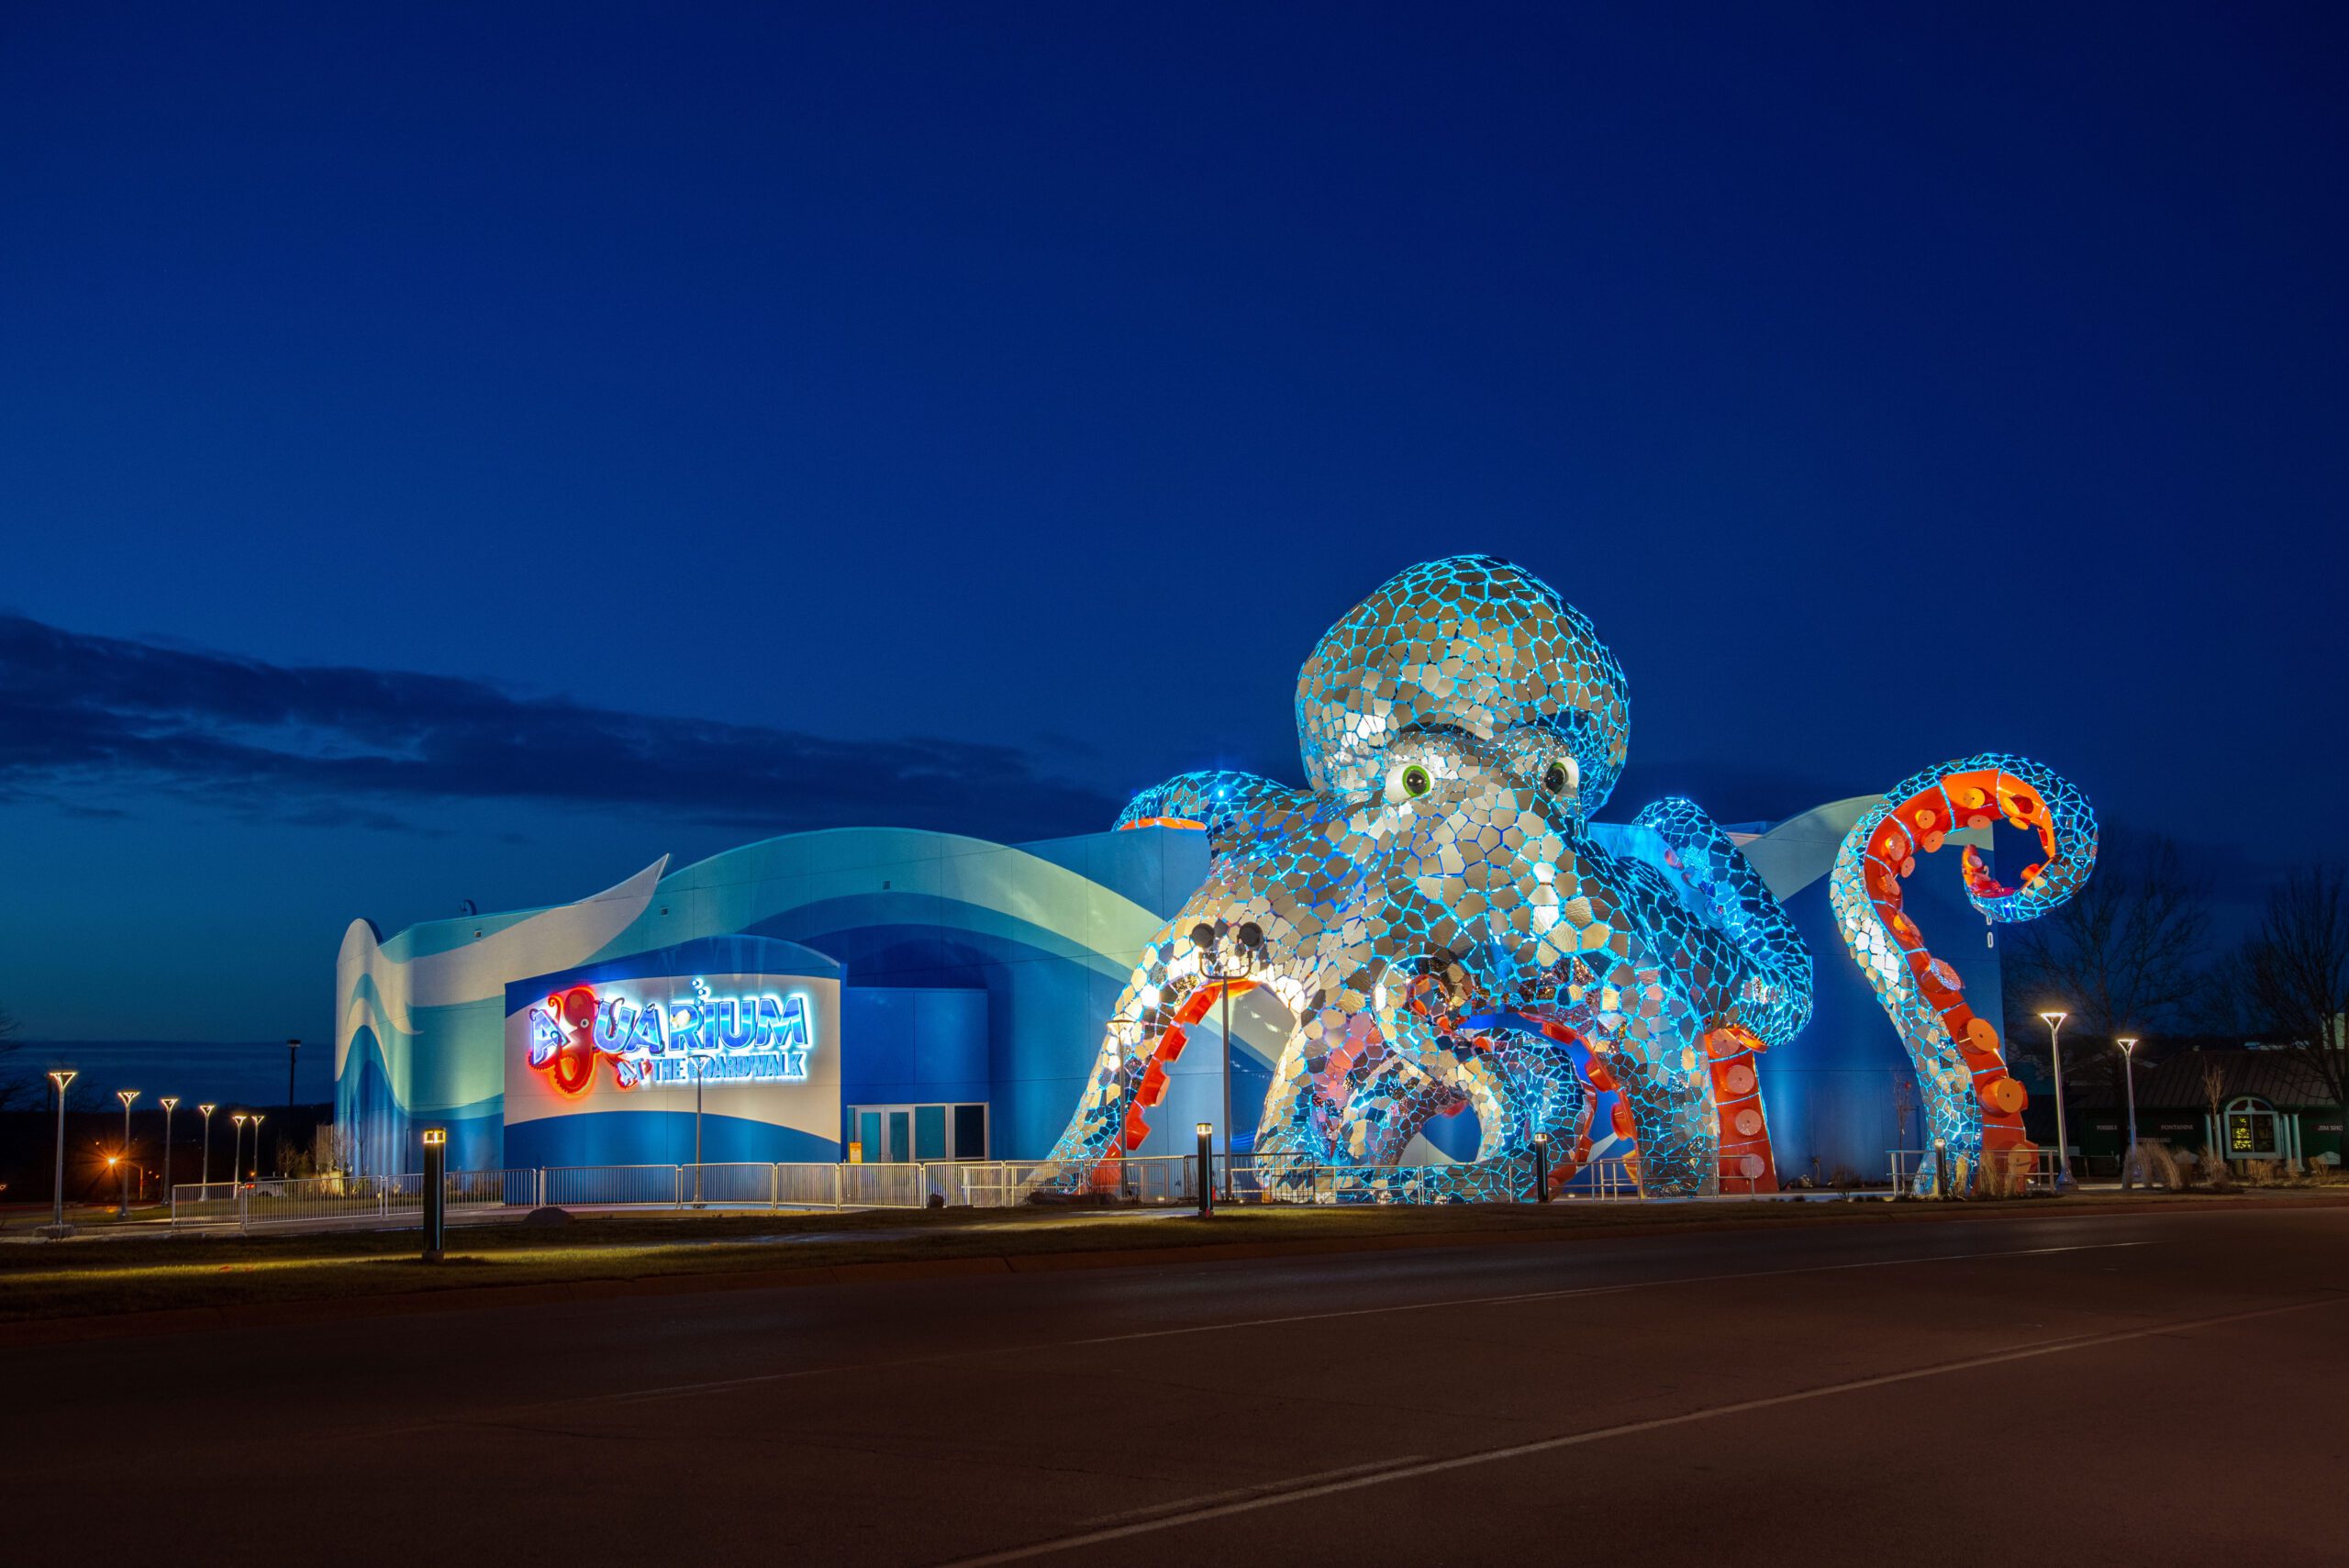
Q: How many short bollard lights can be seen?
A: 4